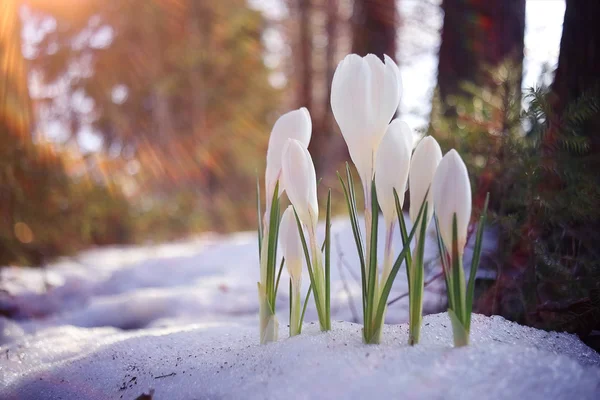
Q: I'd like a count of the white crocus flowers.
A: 7